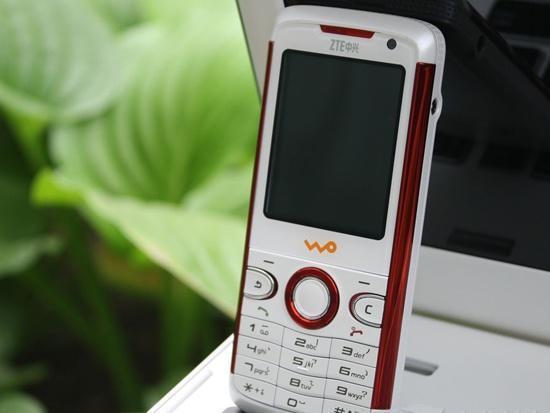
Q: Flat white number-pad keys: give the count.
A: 12